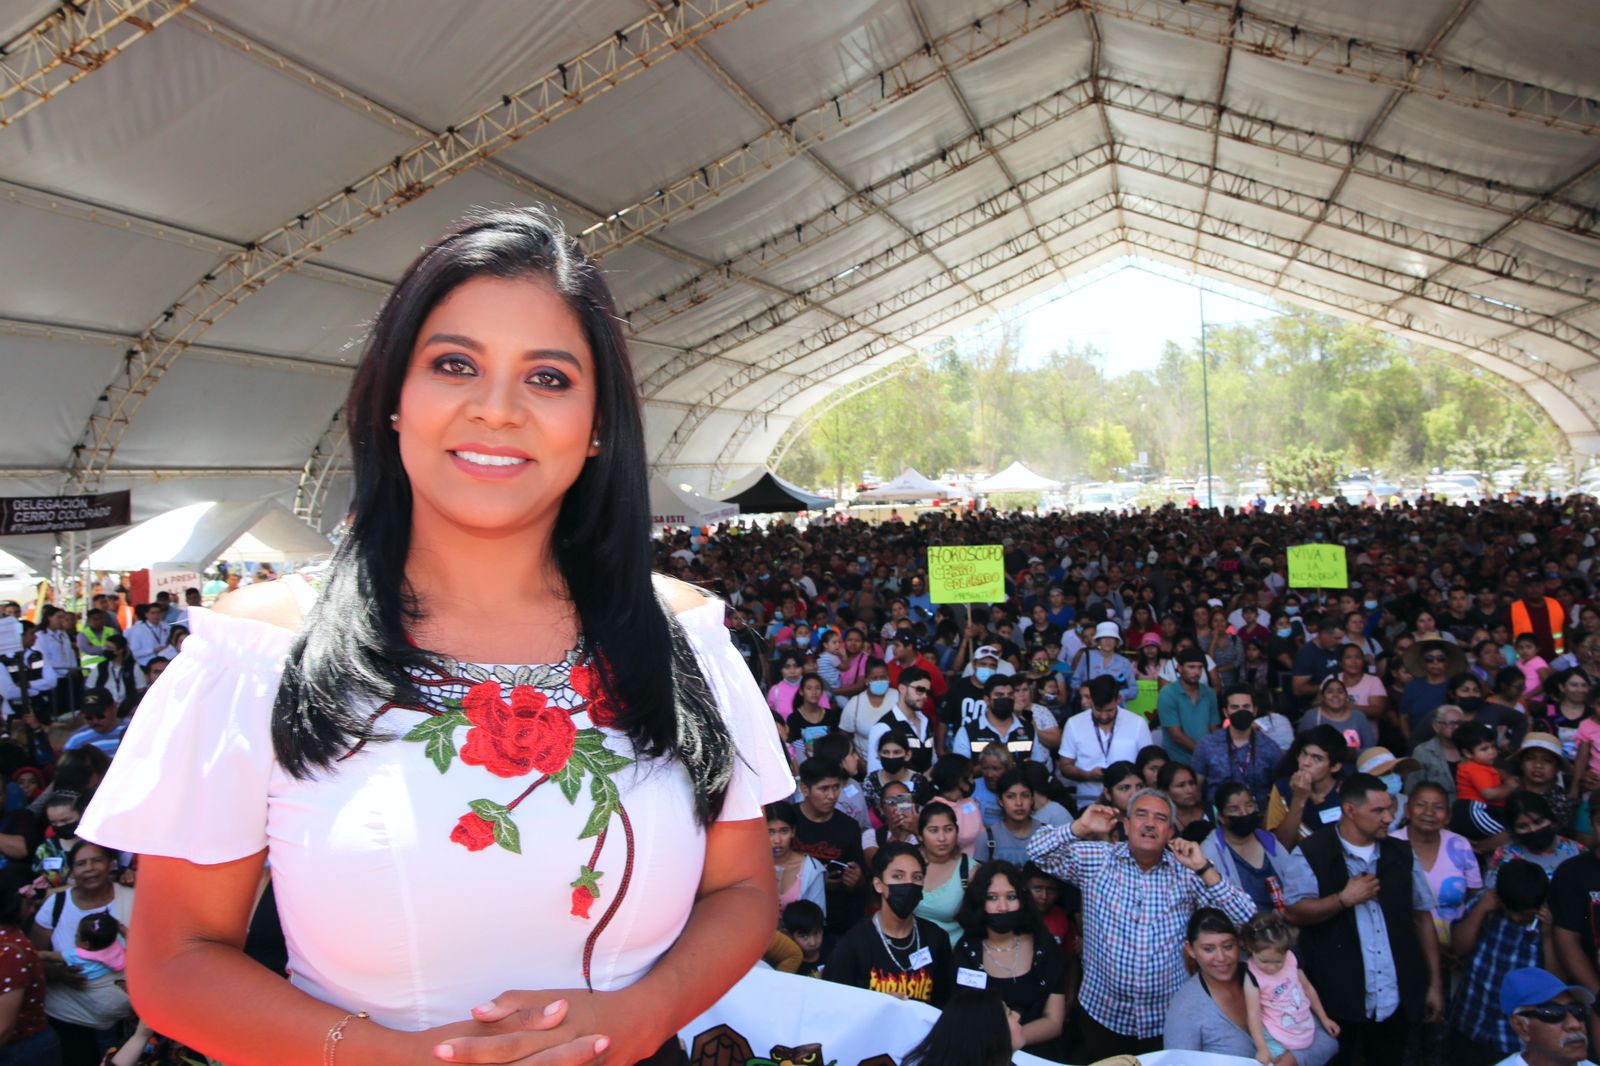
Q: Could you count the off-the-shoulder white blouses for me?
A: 1